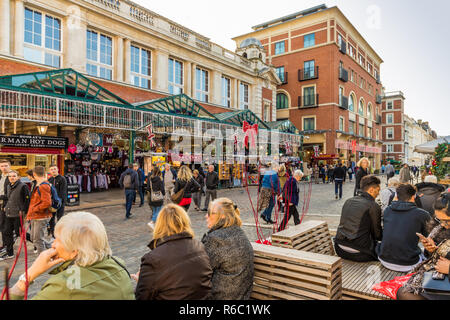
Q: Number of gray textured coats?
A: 1